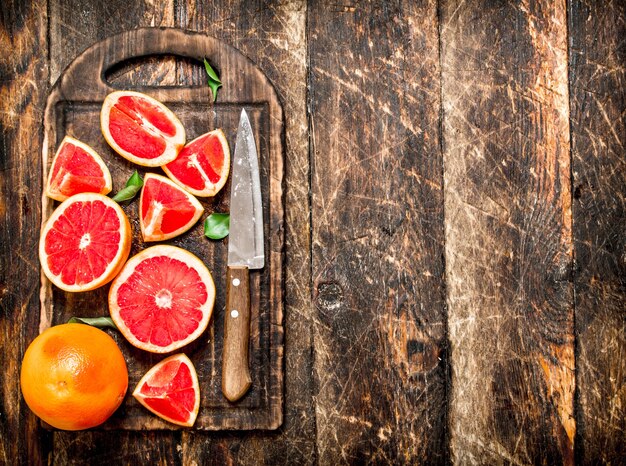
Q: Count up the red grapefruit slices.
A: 7